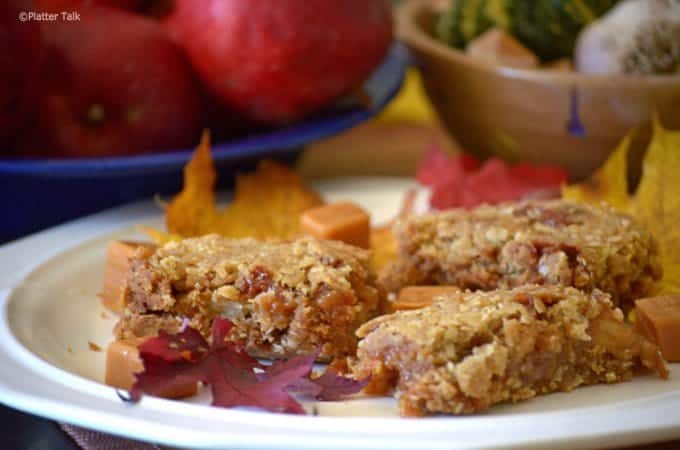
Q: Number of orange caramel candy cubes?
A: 5